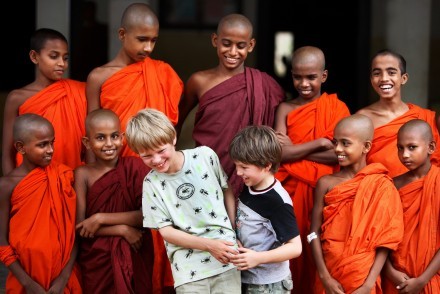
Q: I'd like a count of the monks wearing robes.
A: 9